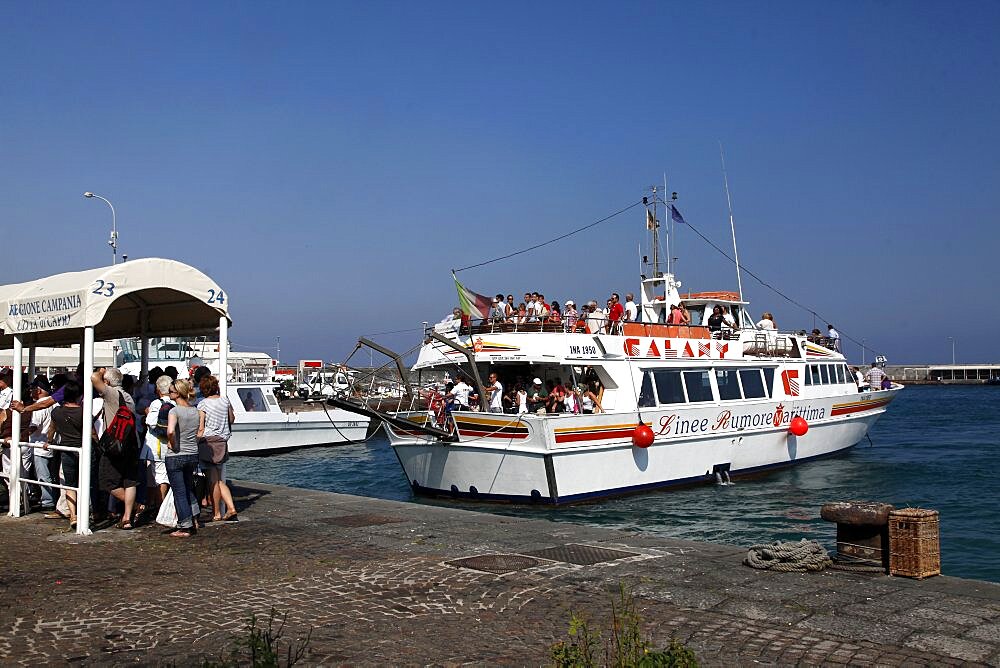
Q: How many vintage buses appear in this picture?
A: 0